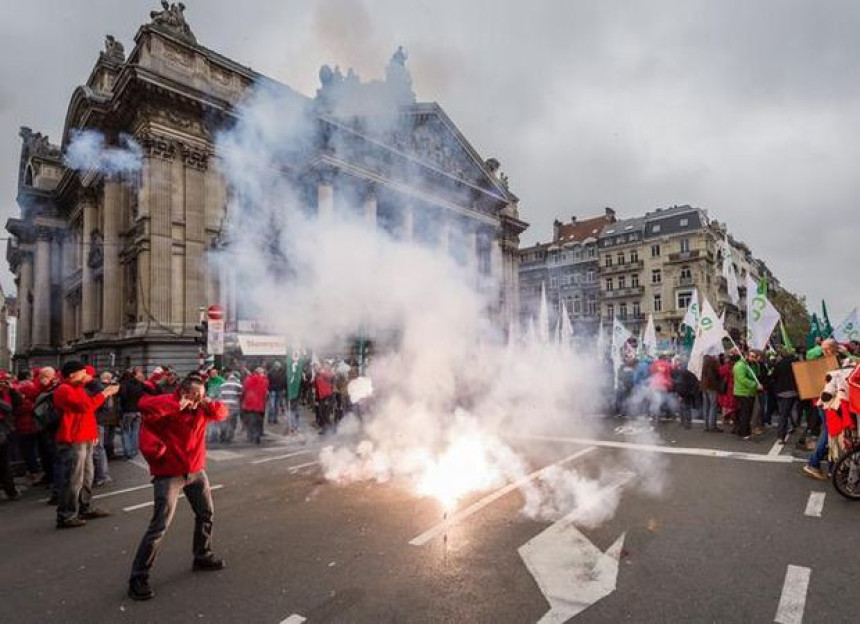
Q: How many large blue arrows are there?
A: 0